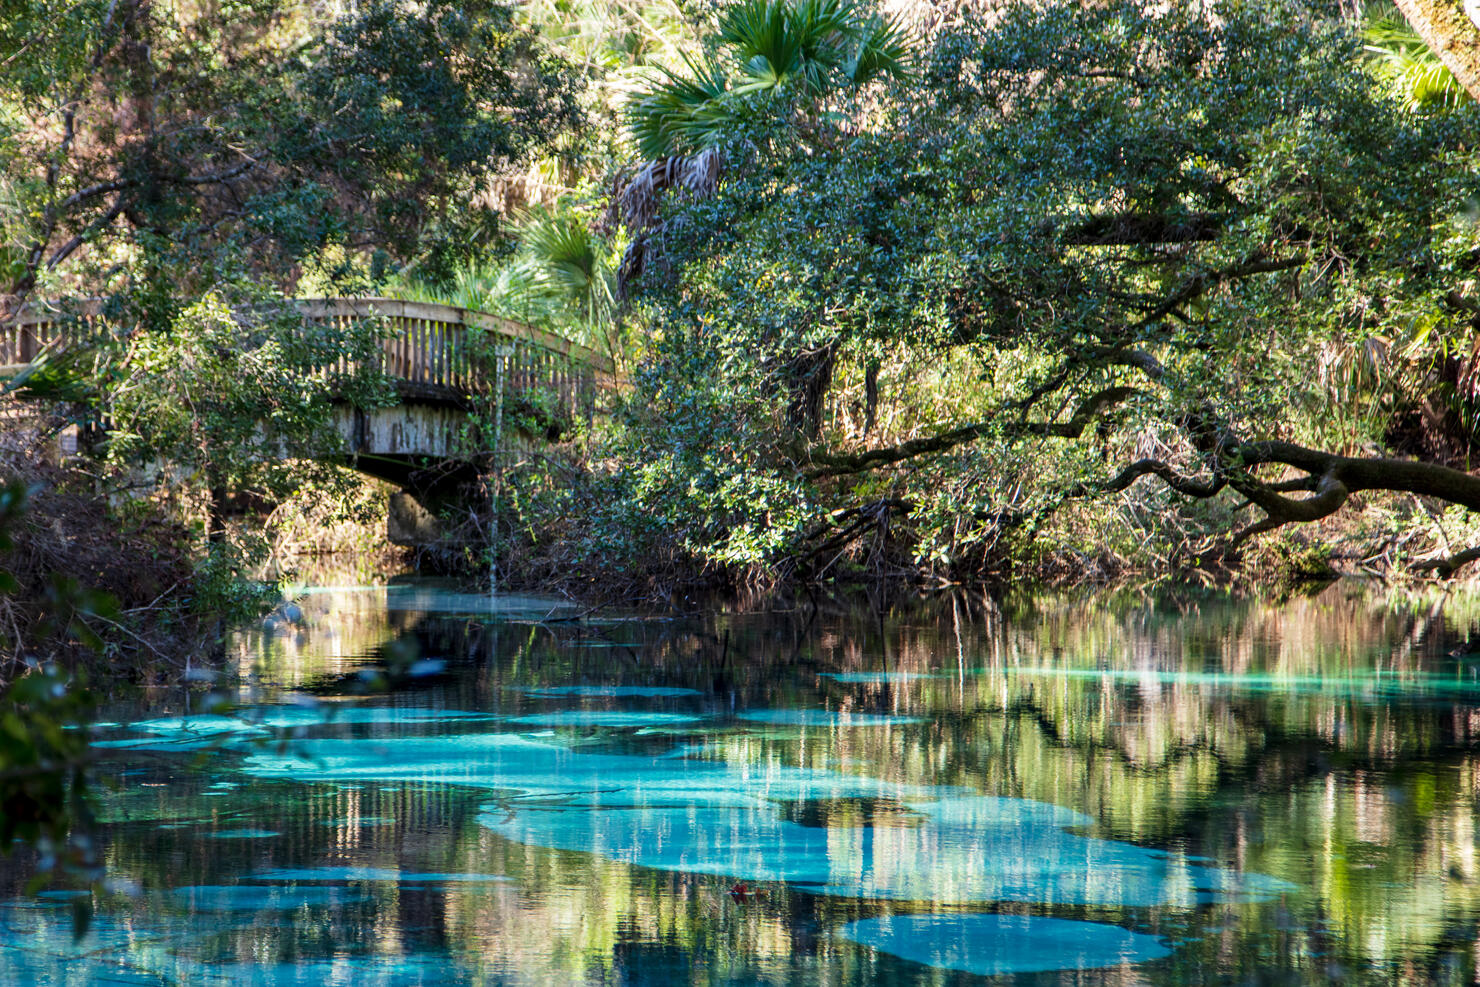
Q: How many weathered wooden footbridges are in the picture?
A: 1